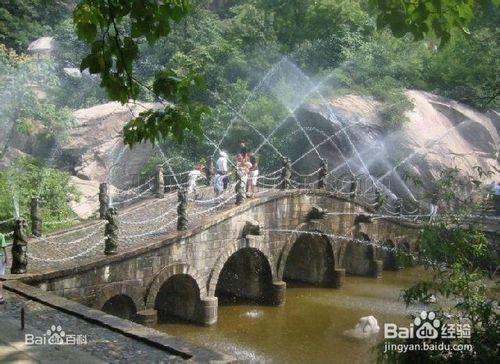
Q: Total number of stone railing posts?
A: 14